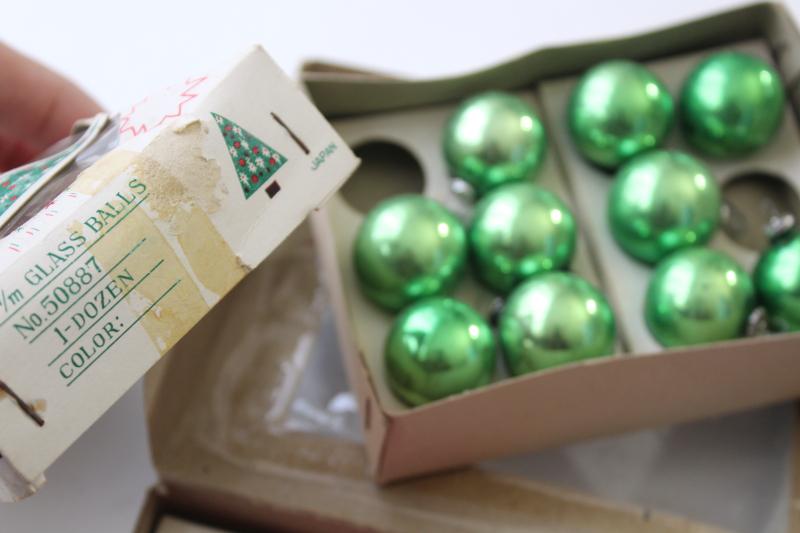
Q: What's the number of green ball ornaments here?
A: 10